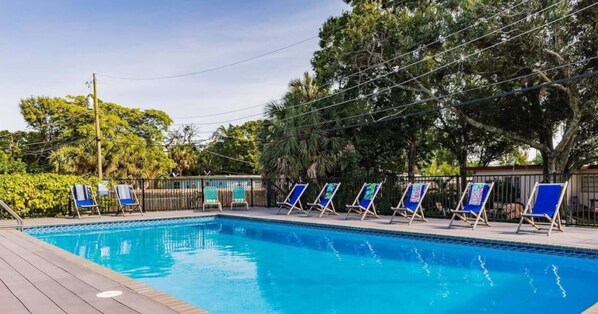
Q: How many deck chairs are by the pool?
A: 10